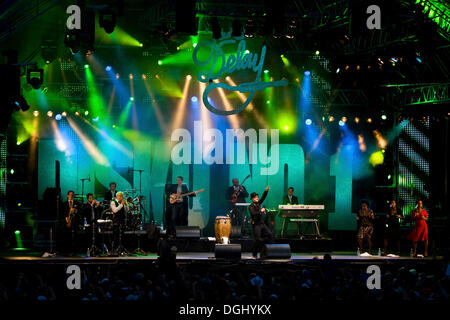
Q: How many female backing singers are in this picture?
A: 3